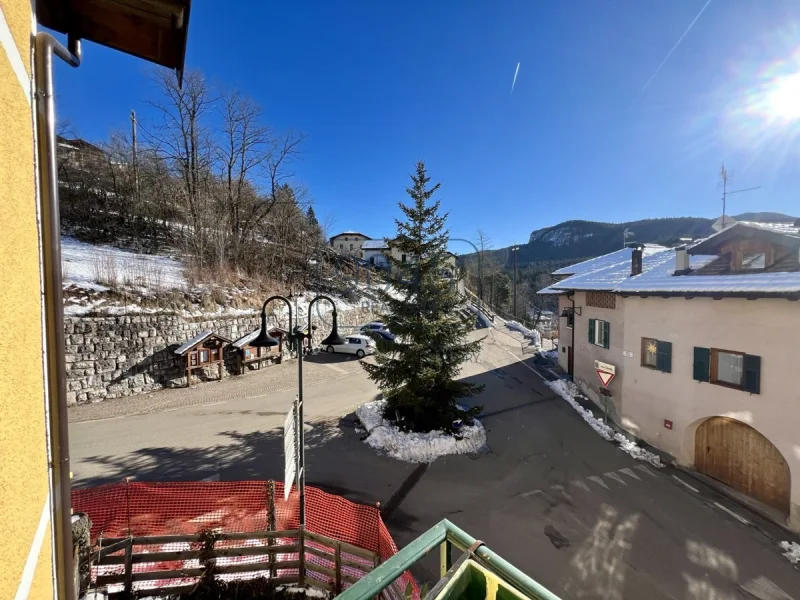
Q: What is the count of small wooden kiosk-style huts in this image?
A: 2